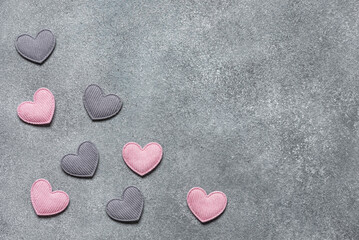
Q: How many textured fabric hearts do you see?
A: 8